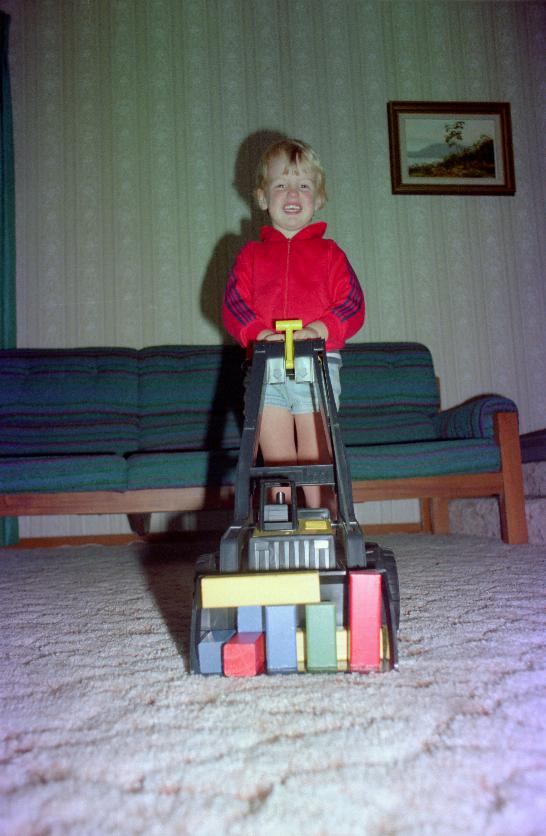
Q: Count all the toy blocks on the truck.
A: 8